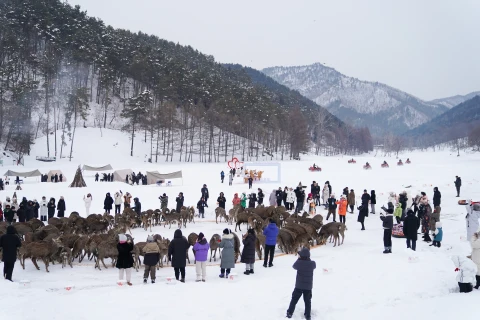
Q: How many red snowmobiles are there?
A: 6